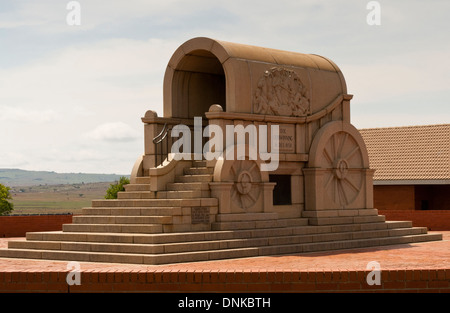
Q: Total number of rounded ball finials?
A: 2